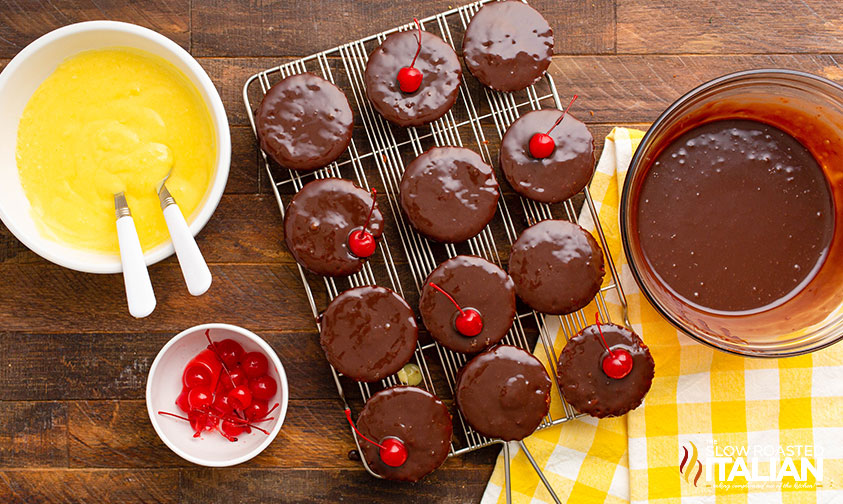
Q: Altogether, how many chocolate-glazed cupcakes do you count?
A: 12